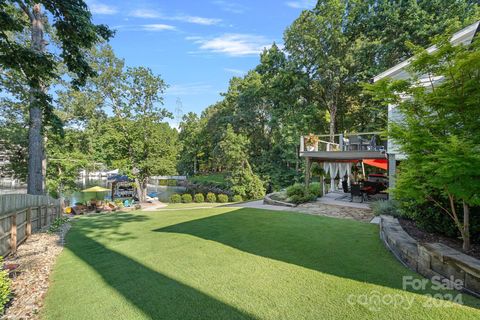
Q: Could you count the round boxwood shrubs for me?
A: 6